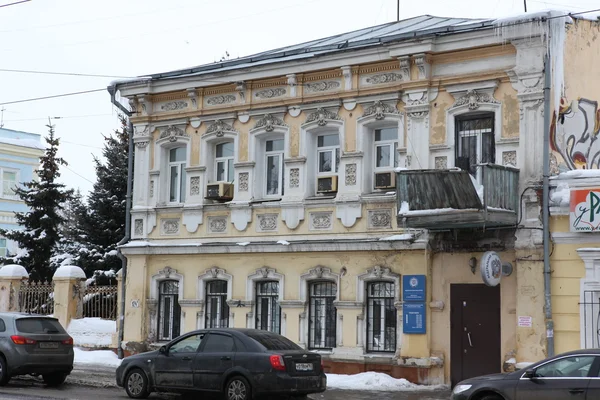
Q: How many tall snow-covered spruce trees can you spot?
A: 2